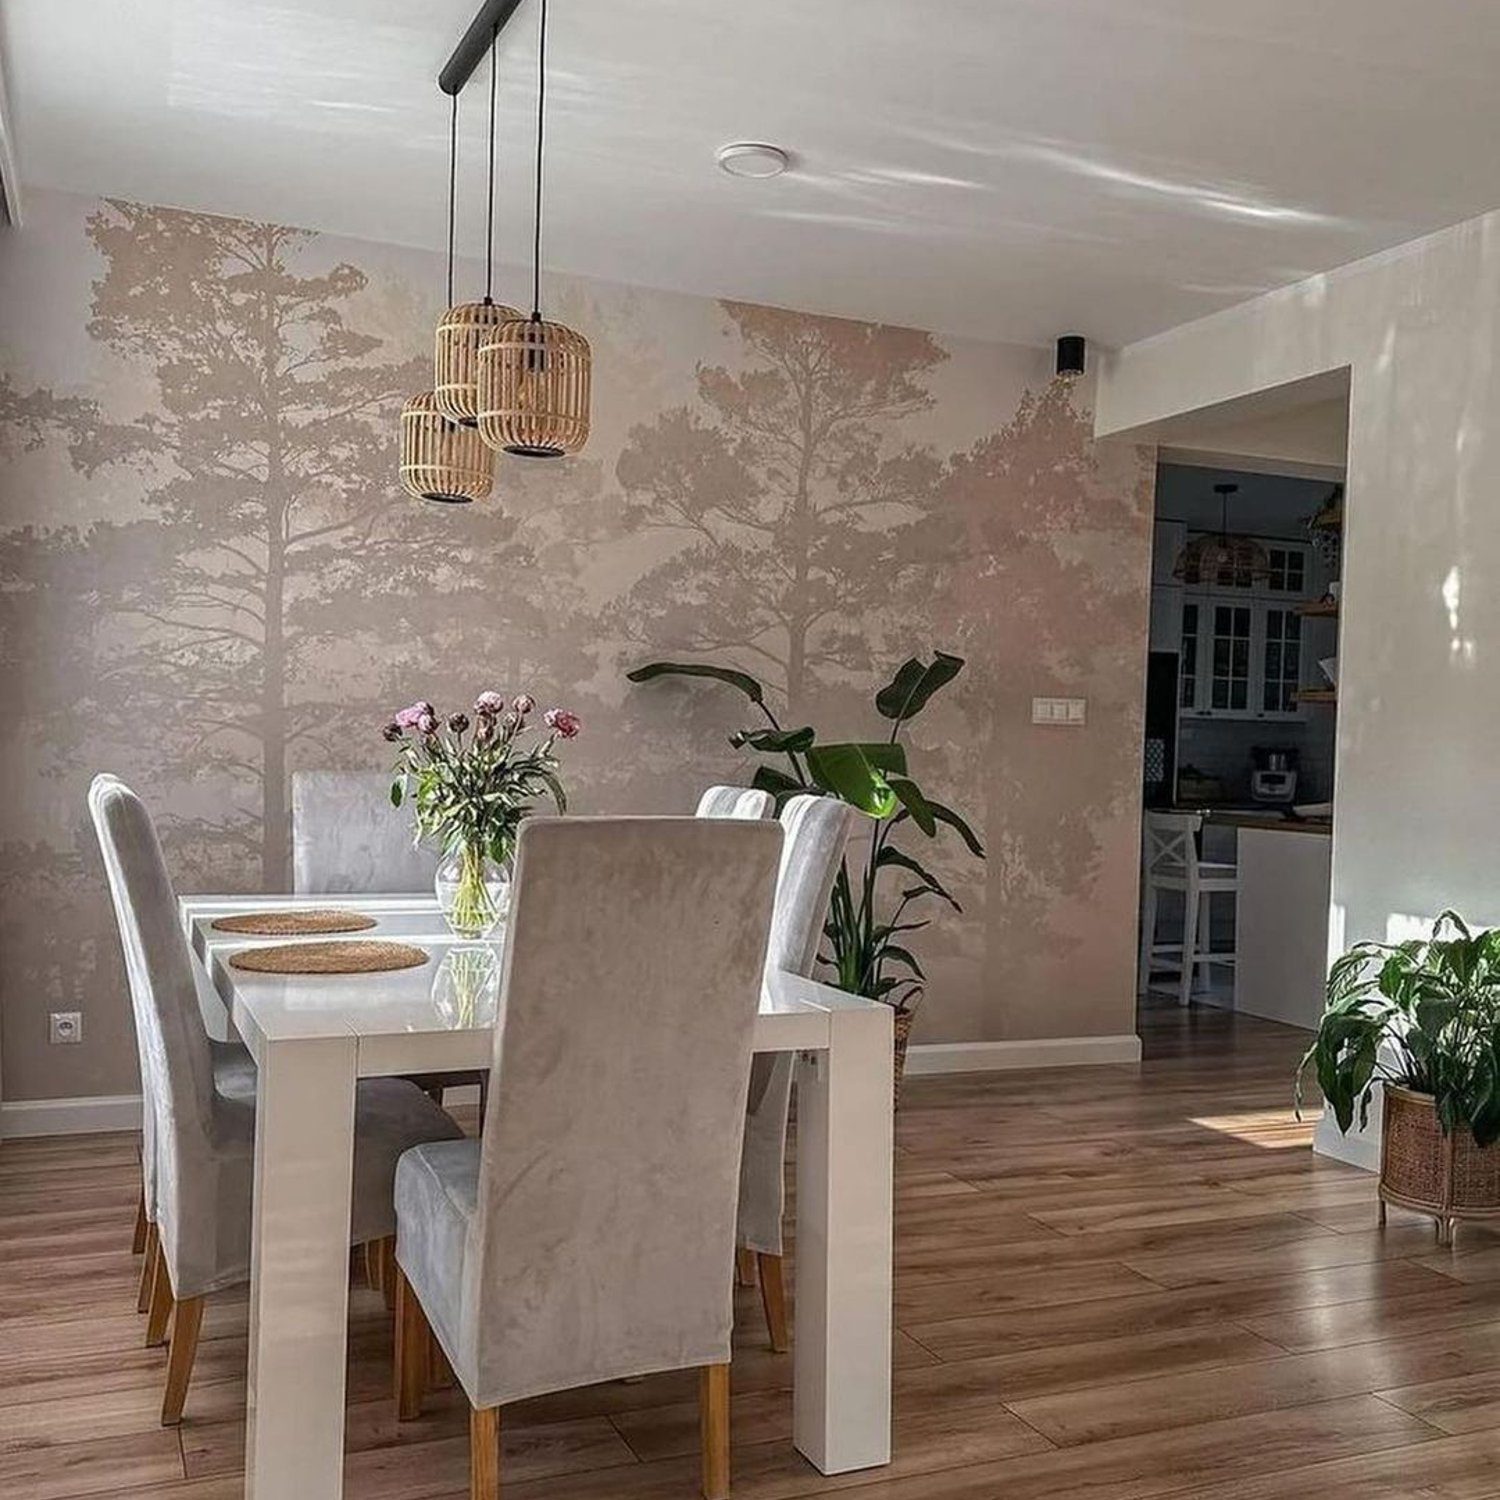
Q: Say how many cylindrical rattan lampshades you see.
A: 3